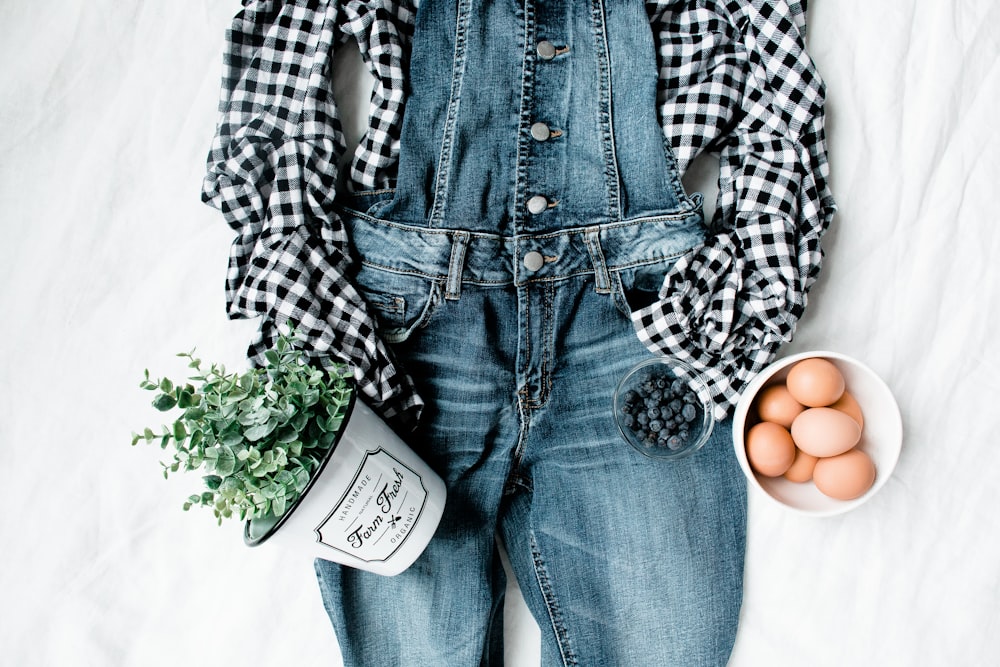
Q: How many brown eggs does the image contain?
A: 7